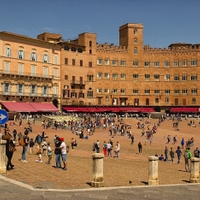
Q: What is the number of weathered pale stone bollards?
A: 4